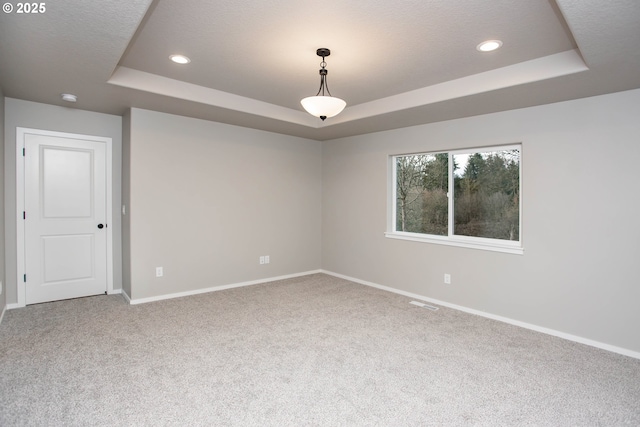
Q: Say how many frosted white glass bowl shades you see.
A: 1